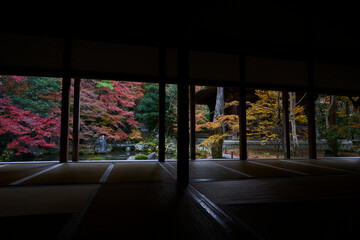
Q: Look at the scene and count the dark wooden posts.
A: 8